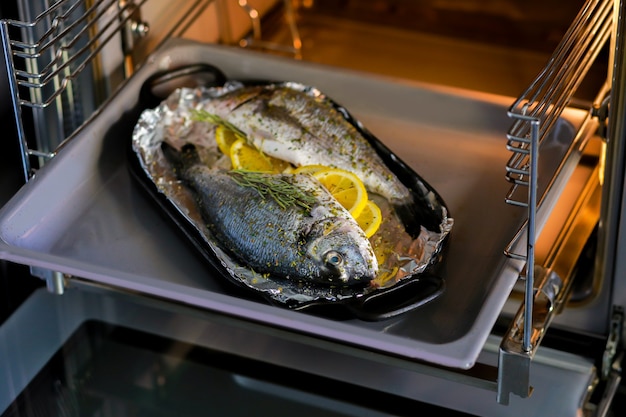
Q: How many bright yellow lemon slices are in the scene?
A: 5